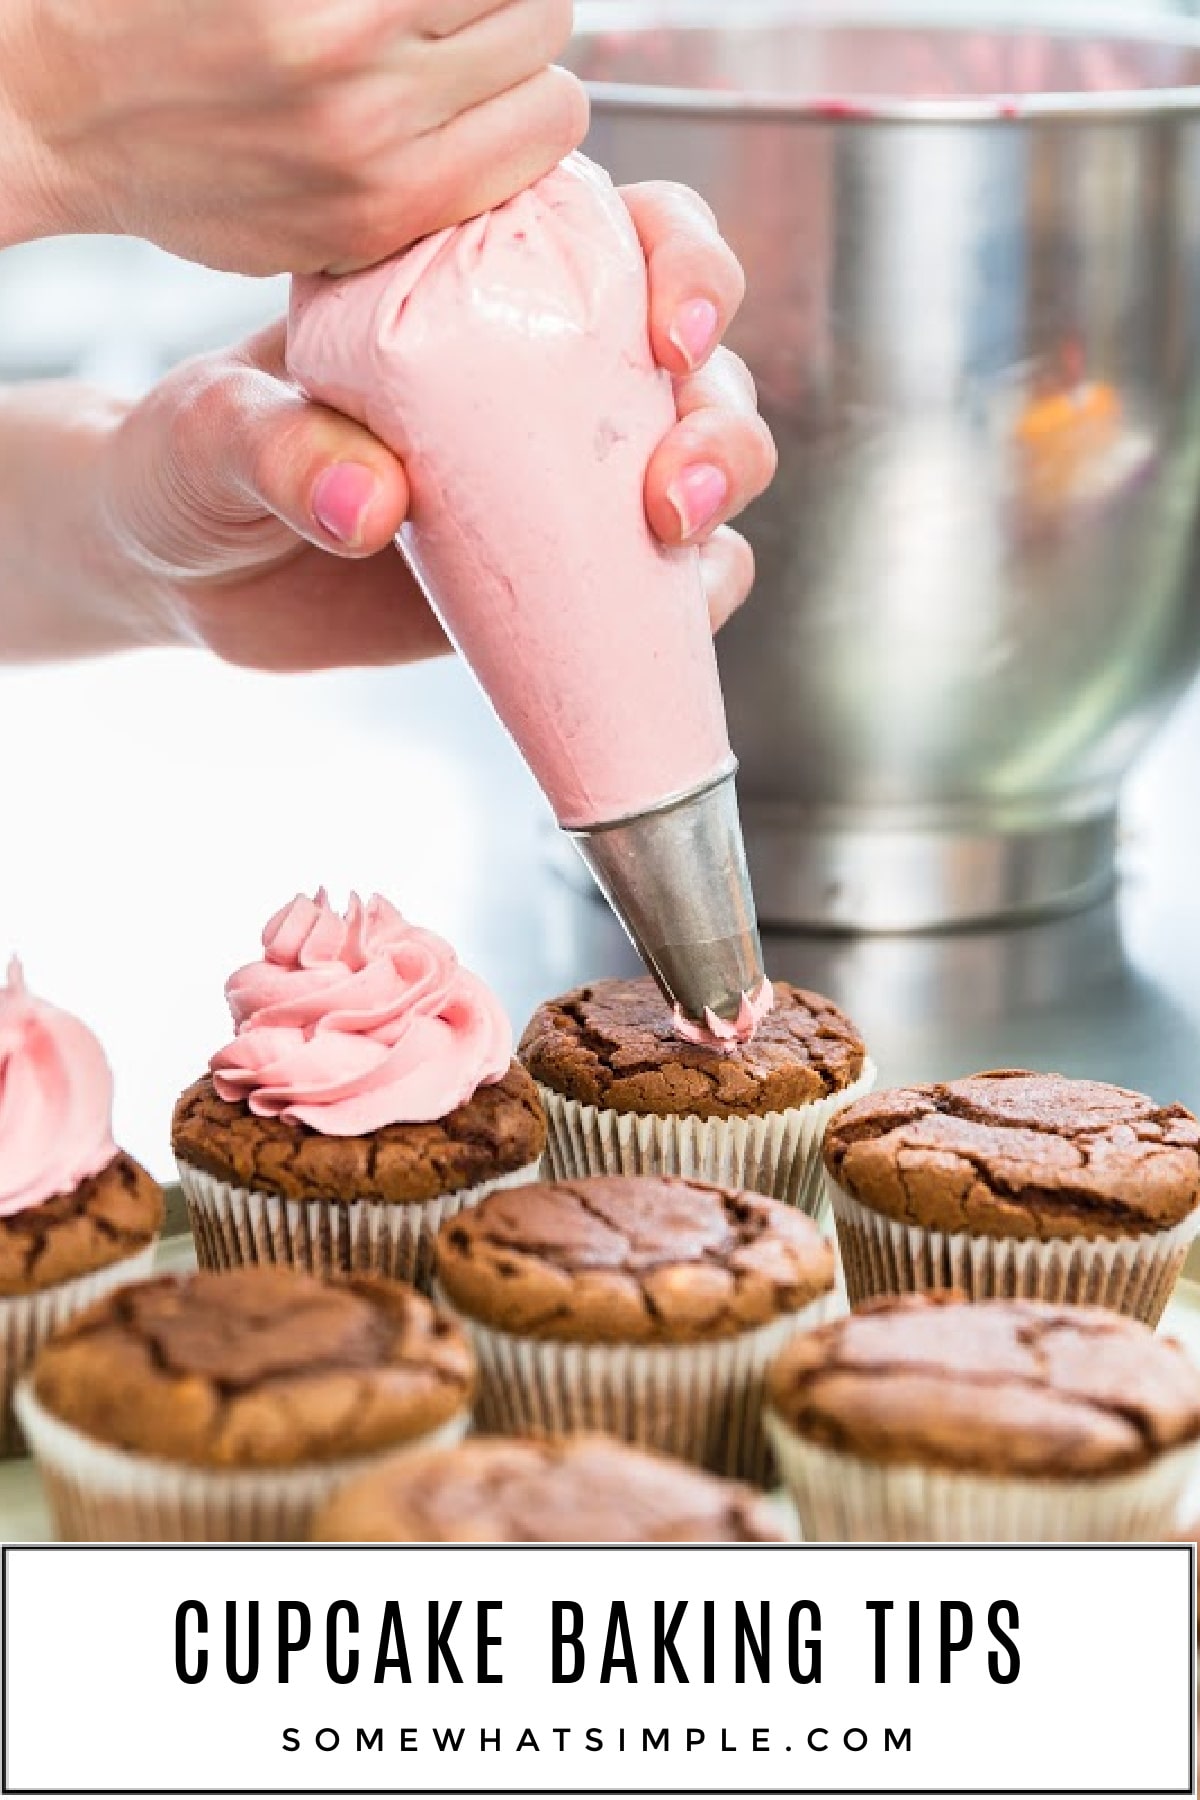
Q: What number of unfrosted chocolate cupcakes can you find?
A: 5